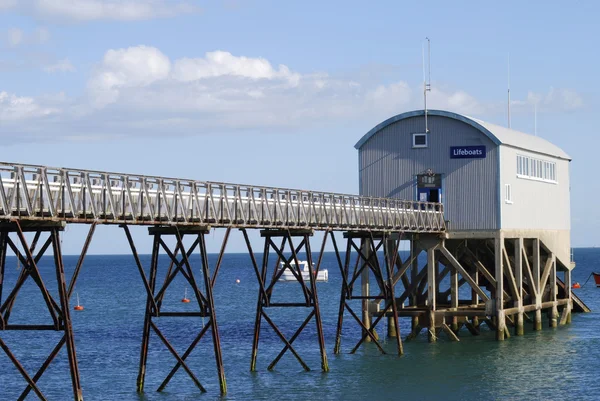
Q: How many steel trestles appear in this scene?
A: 4